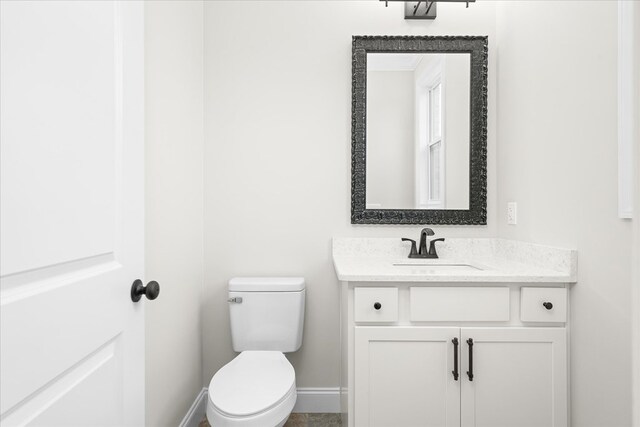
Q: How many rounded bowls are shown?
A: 1